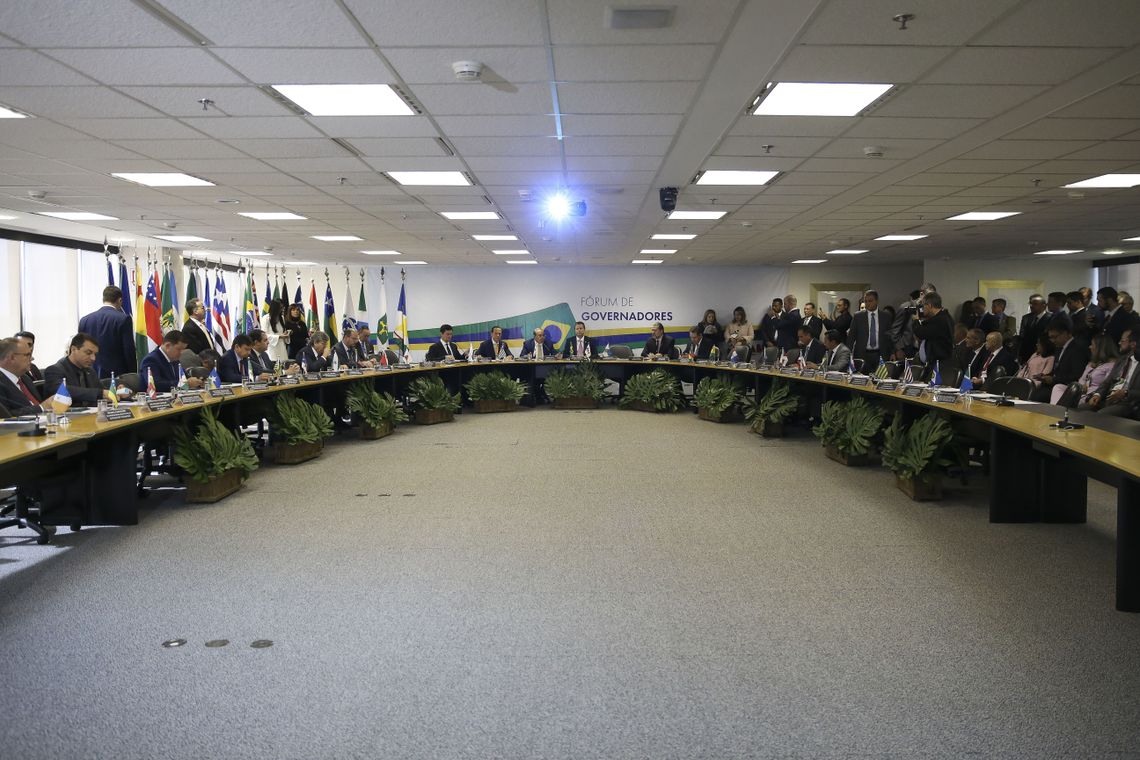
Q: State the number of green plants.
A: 11